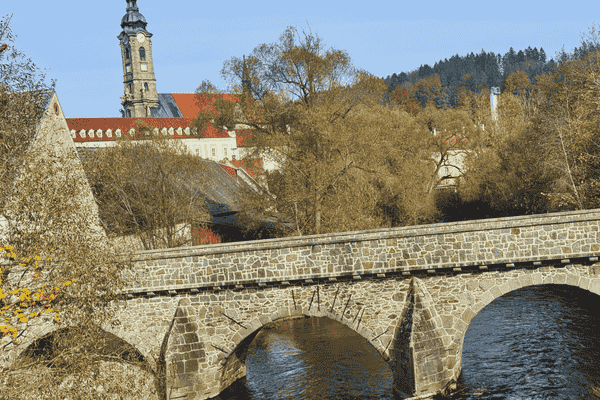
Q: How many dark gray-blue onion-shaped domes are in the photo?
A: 1